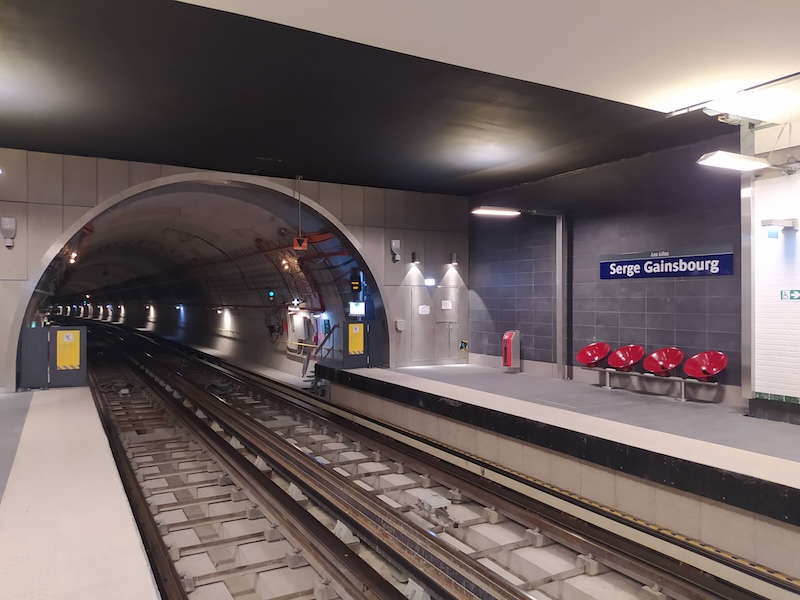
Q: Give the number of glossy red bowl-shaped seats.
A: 4